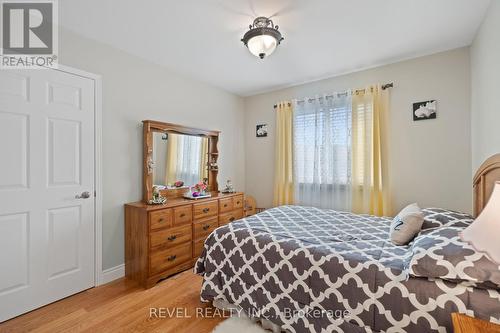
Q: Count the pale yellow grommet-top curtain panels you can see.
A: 2